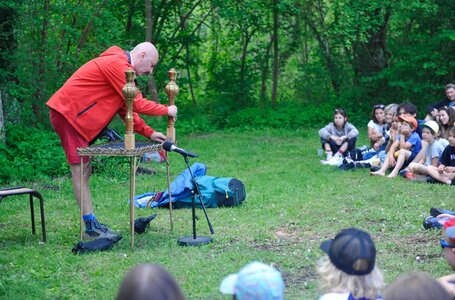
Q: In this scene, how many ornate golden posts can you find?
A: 2